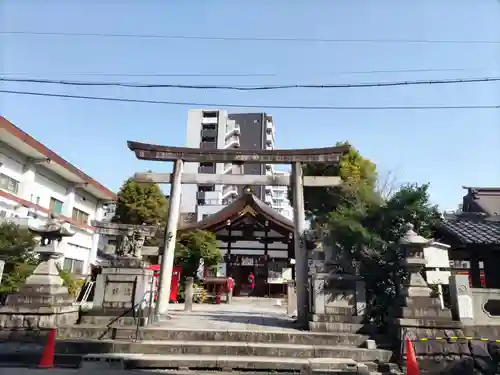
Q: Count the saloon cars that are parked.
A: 0